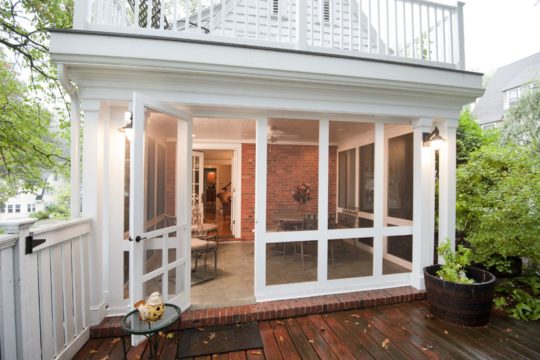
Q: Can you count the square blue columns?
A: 0